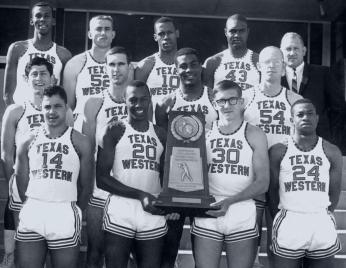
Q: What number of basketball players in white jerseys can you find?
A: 12